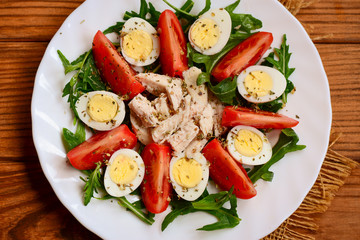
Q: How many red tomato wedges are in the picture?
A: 7